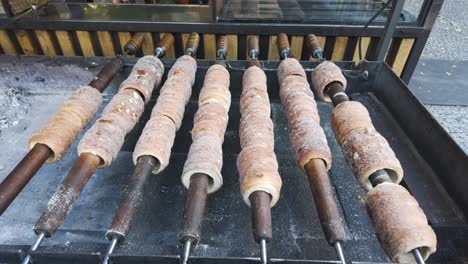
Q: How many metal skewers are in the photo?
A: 7